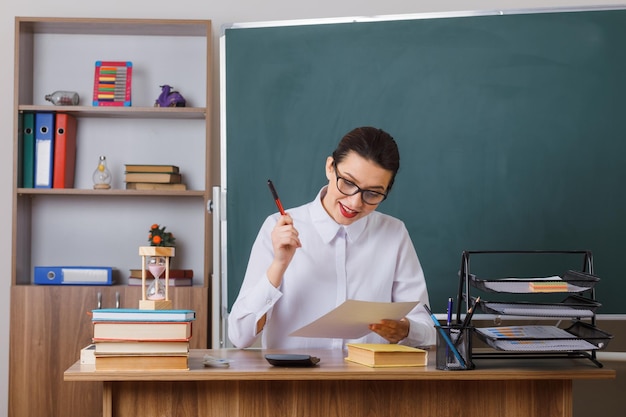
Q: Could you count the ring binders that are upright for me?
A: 3